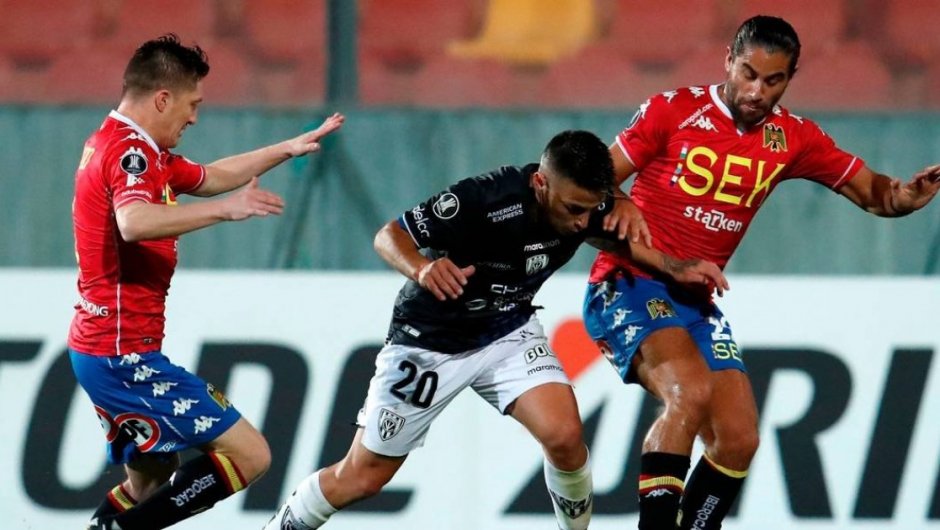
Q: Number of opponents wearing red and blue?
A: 2